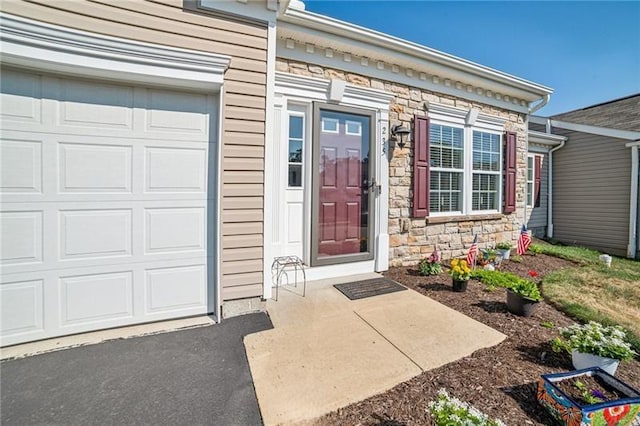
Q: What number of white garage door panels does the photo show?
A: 12